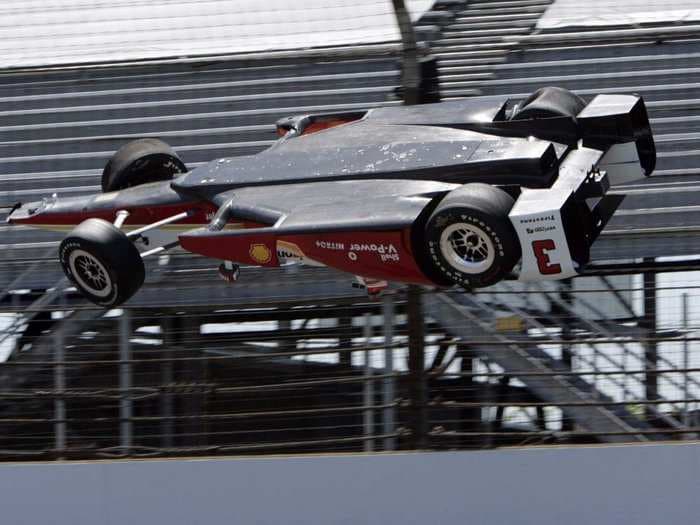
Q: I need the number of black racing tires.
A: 4